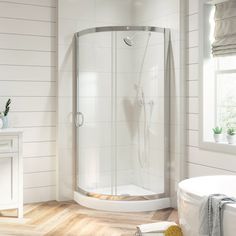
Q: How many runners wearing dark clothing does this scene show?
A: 0